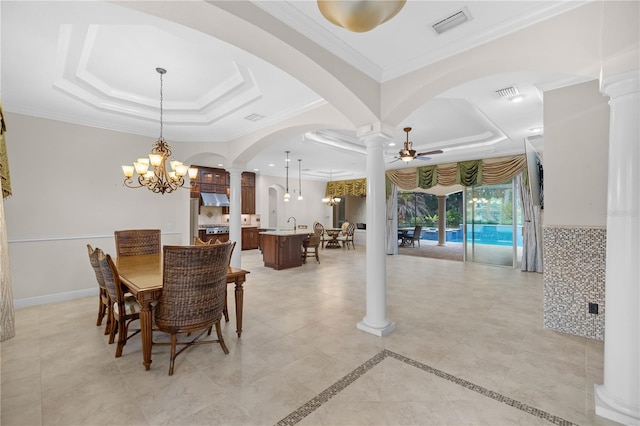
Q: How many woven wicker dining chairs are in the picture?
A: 6